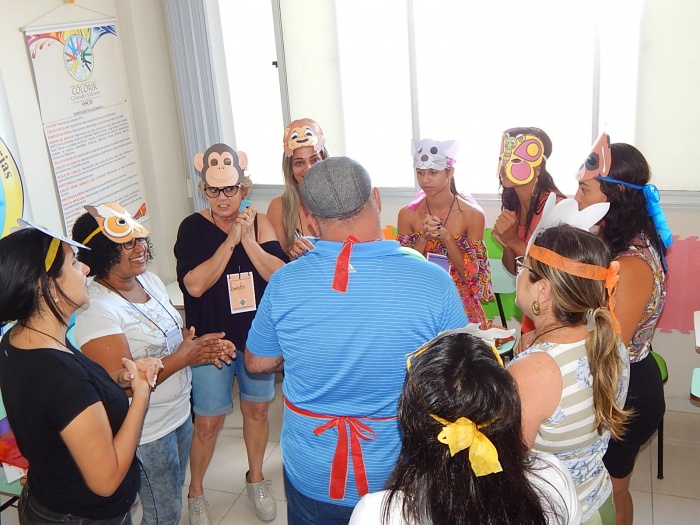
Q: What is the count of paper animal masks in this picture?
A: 9